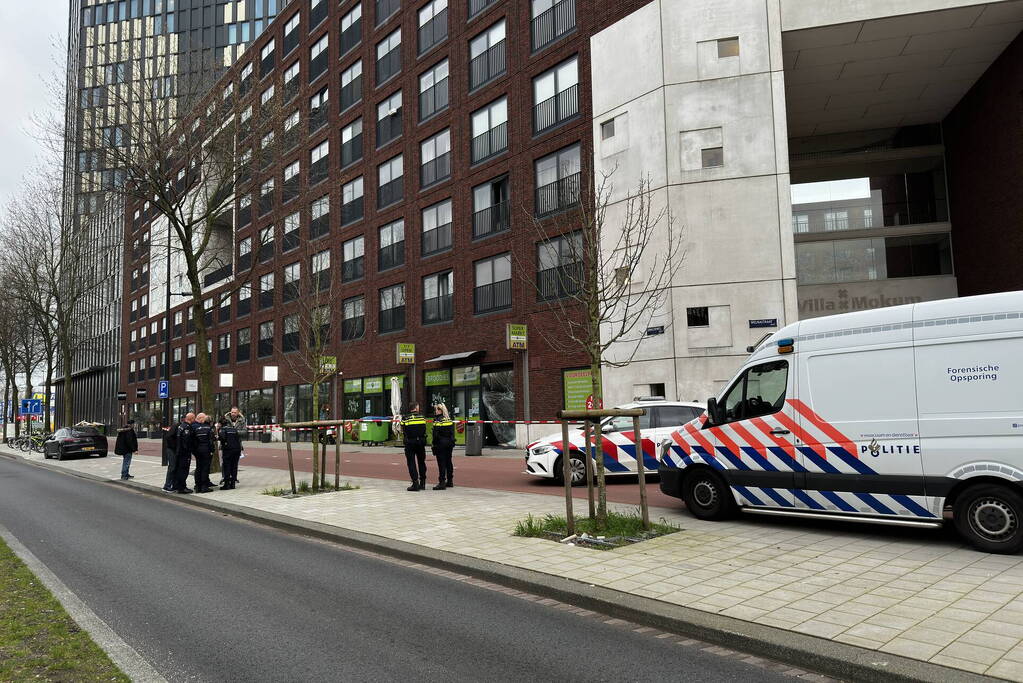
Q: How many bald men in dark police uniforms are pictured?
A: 2